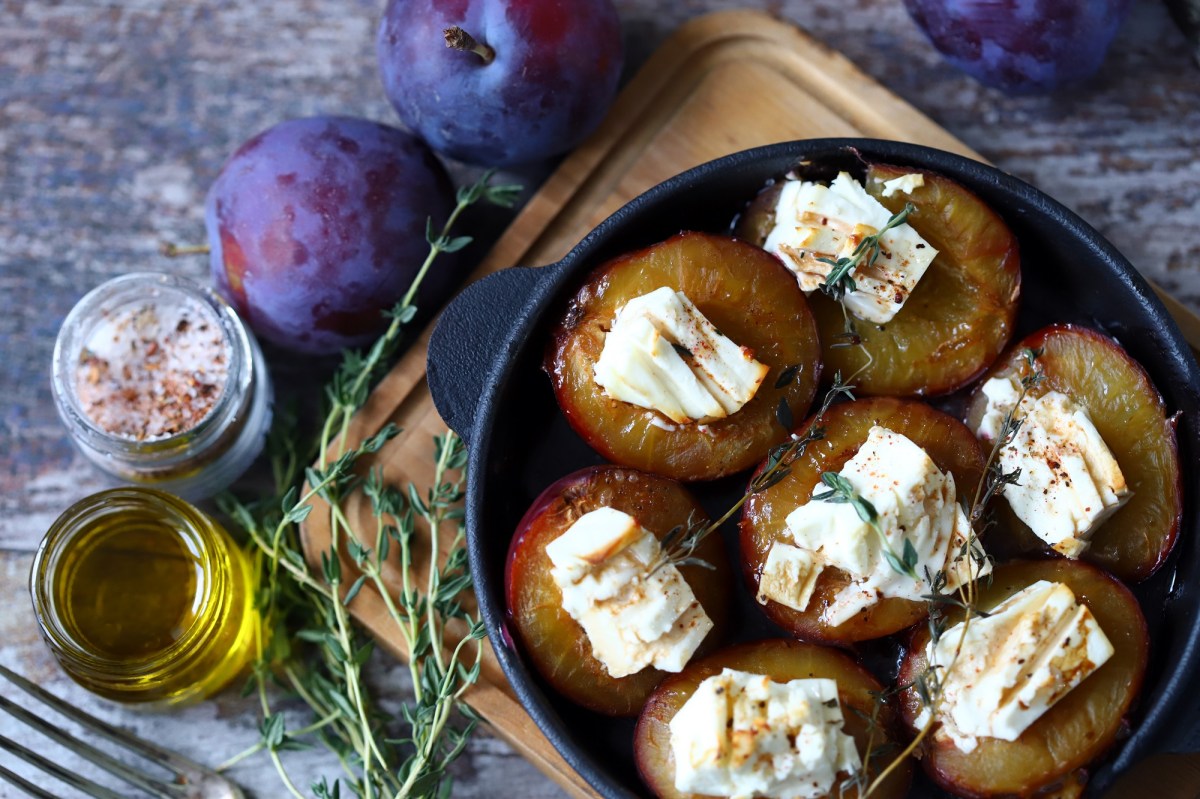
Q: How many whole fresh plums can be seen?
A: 3